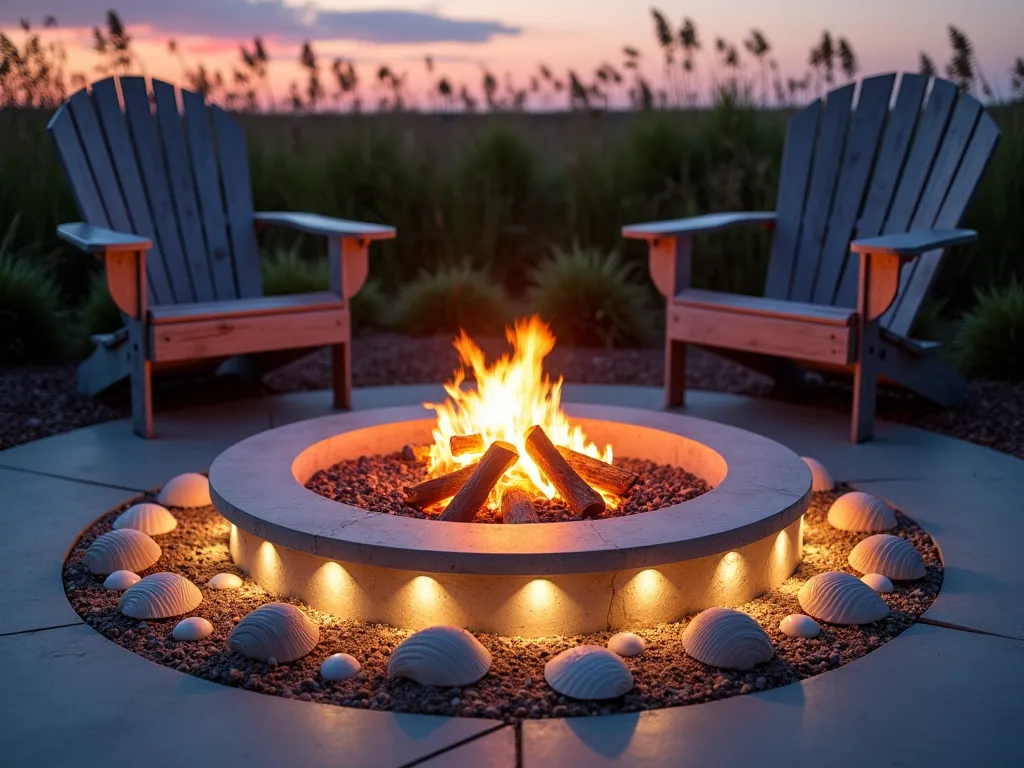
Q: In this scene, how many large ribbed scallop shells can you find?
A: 12